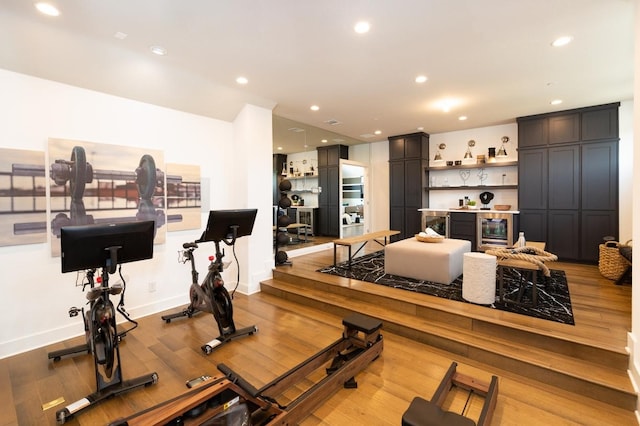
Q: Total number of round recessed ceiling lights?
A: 11